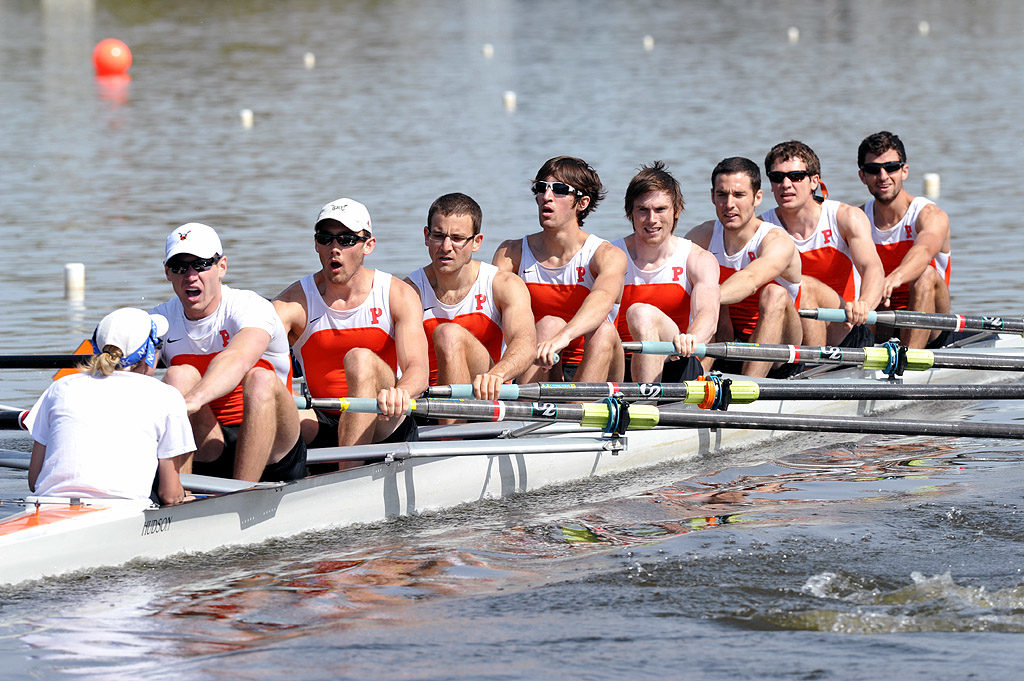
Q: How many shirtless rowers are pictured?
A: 0